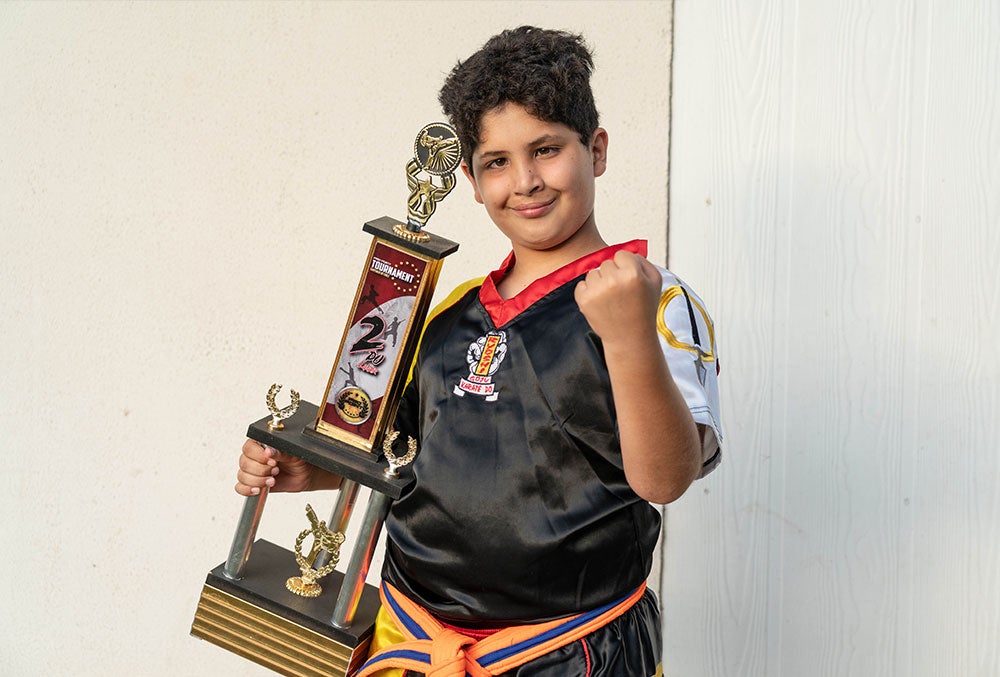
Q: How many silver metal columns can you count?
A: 3